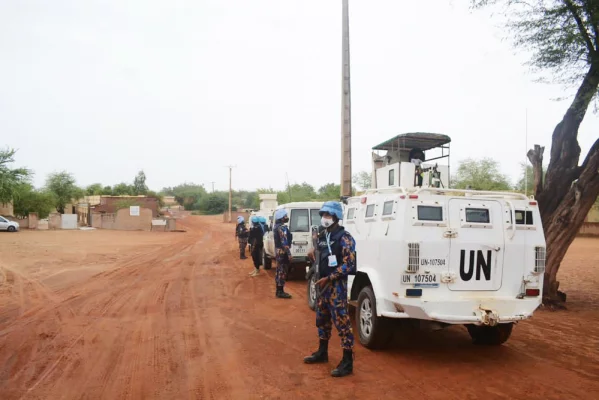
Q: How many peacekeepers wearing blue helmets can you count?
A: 5